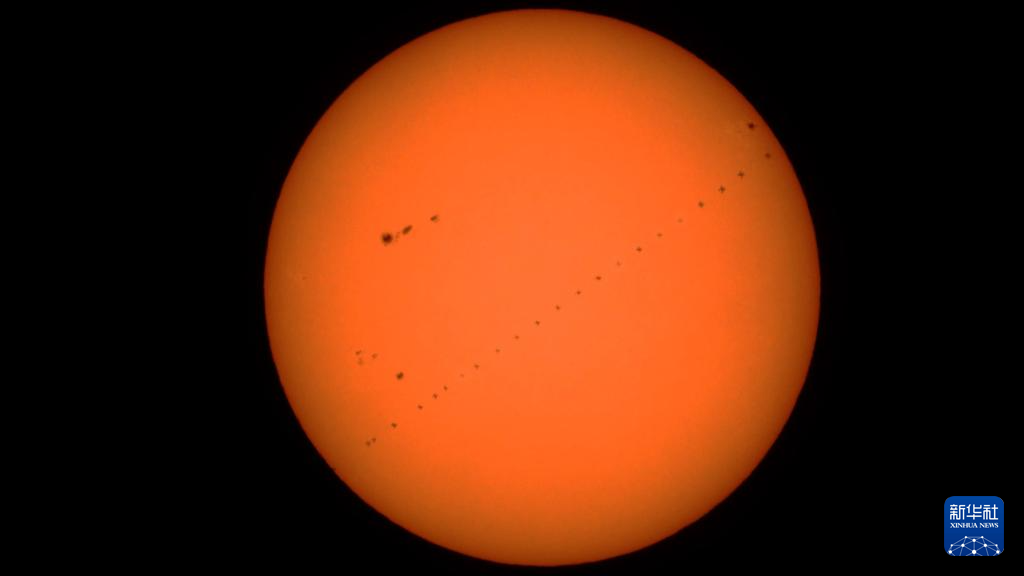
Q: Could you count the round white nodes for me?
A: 10